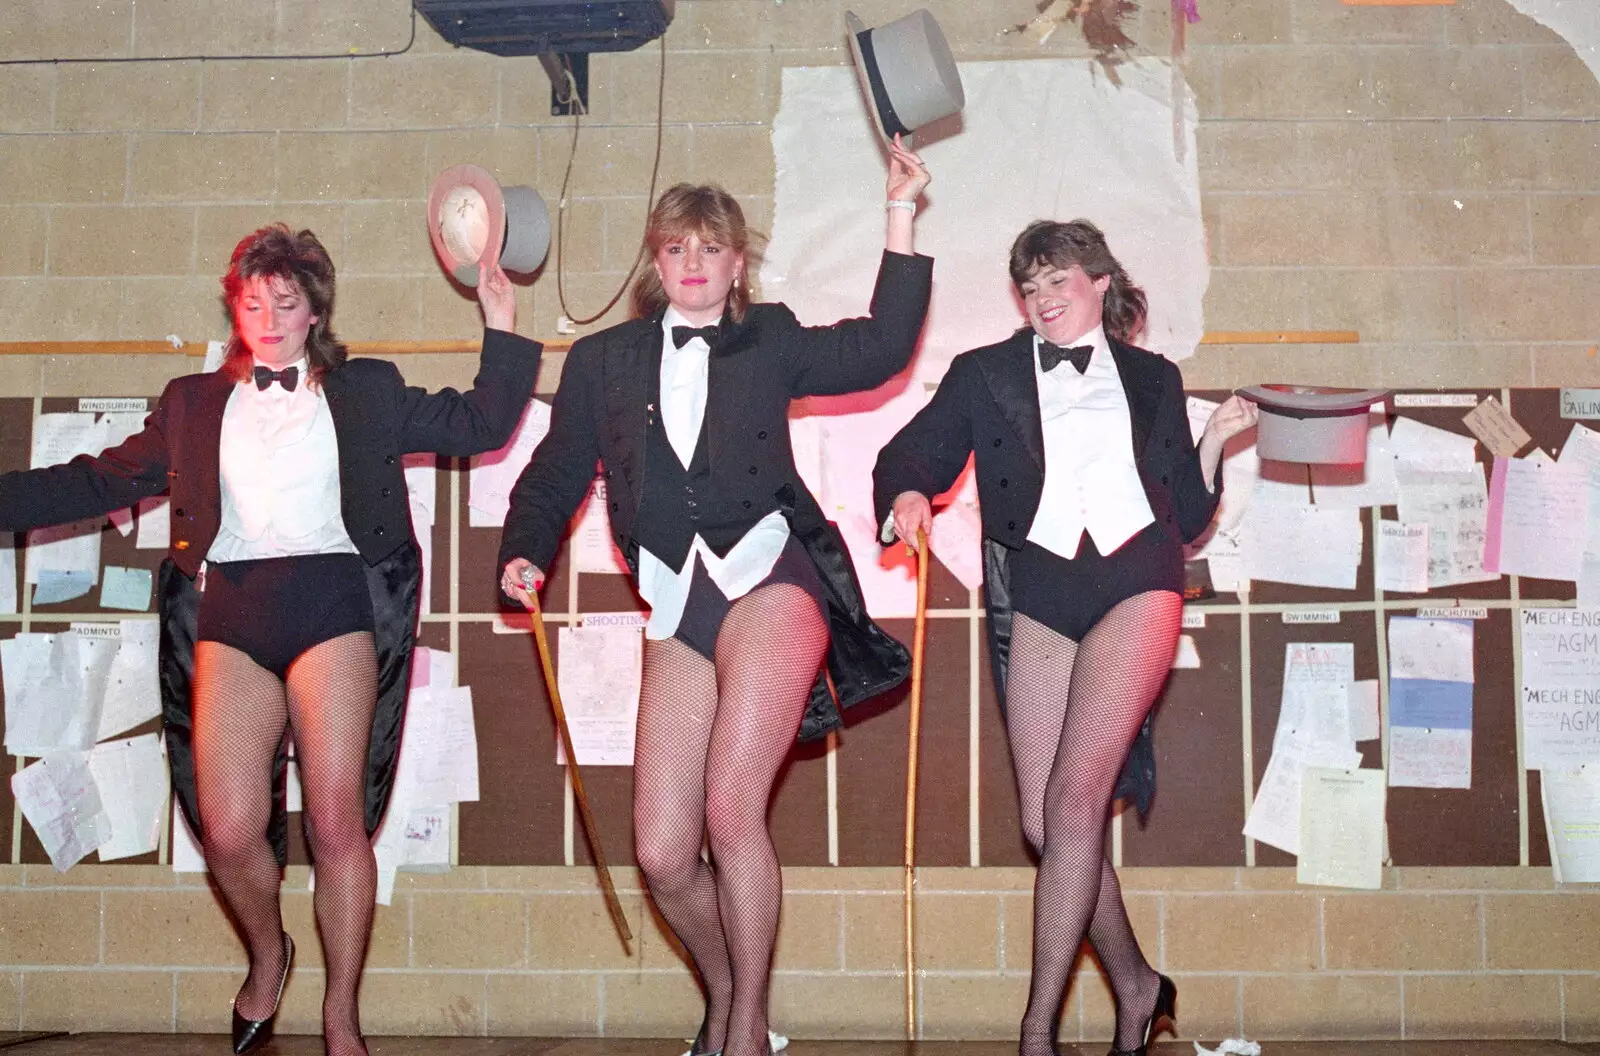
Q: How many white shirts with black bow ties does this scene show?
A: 3